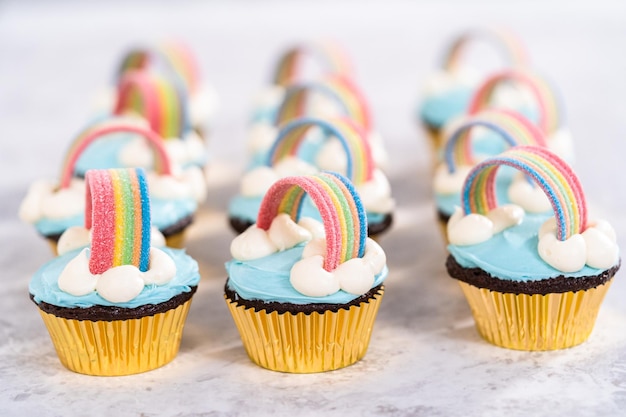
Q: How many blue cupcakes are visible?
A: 12